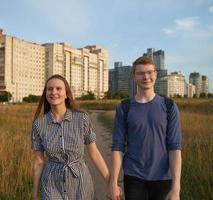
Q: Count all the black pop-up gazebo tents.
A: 0